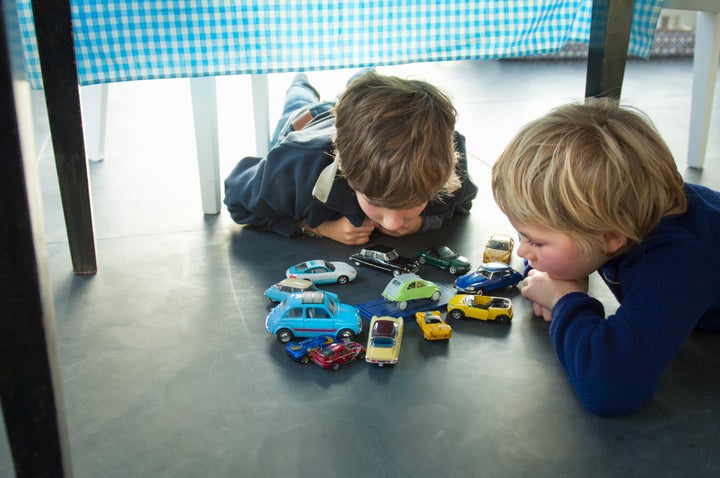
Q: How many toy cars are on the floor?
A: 13